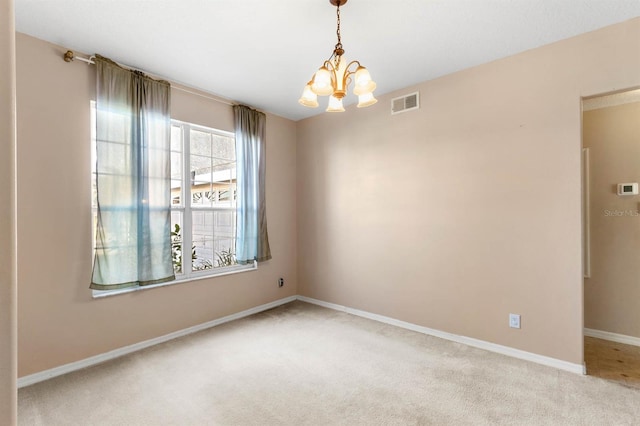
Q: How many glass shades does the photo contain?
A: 5